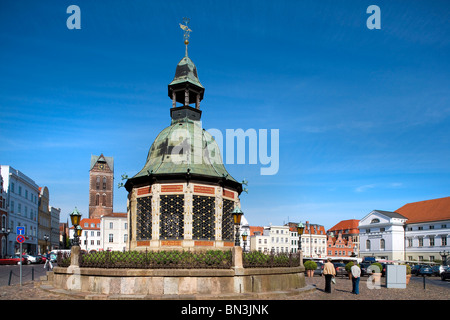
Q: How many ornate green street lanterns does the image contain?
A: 5